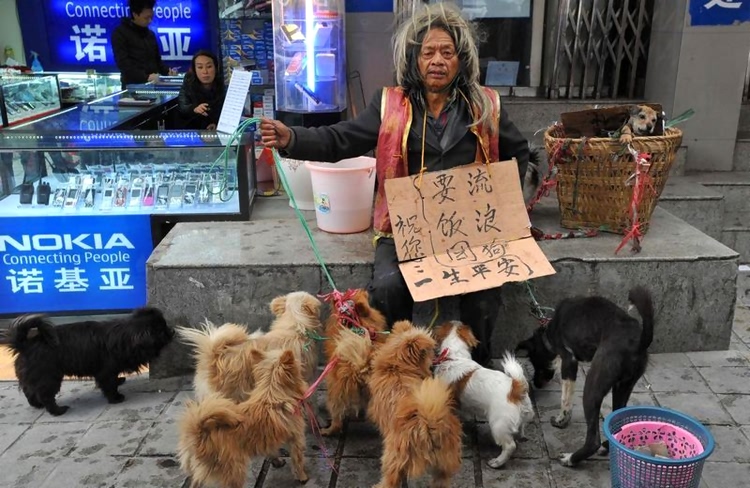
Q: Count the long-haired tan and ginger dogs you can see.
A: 4